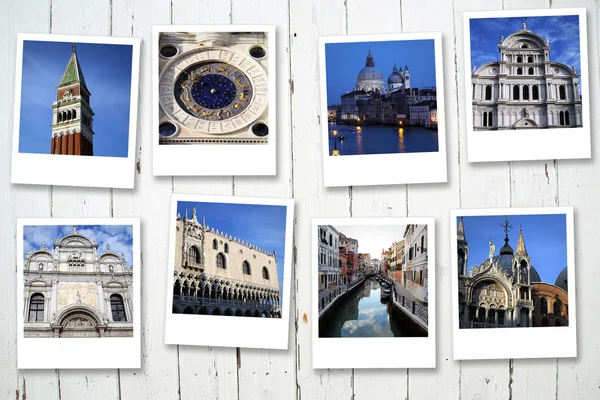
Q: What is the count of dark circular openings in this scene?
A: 4